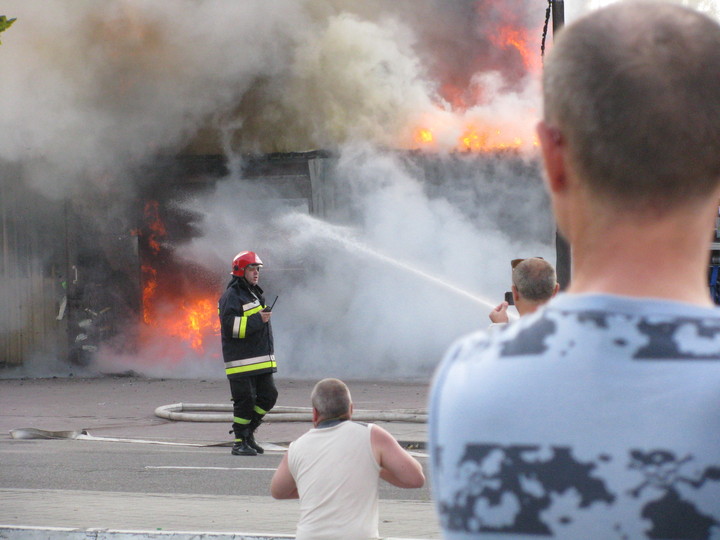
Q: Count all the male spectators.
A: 3